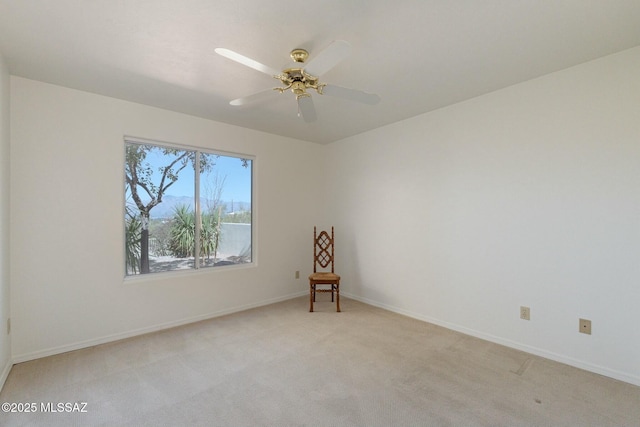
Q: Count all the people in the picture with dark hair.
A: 0